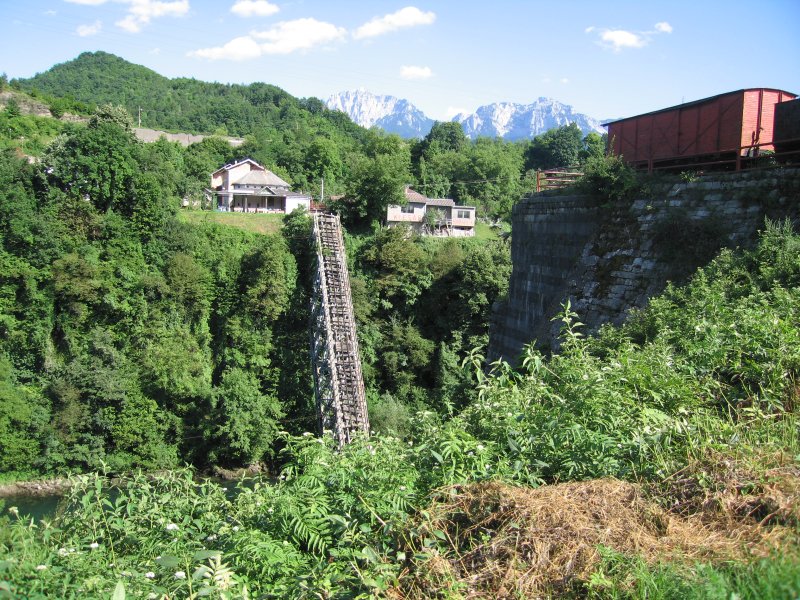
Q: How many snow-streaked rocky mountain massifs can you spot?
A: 2